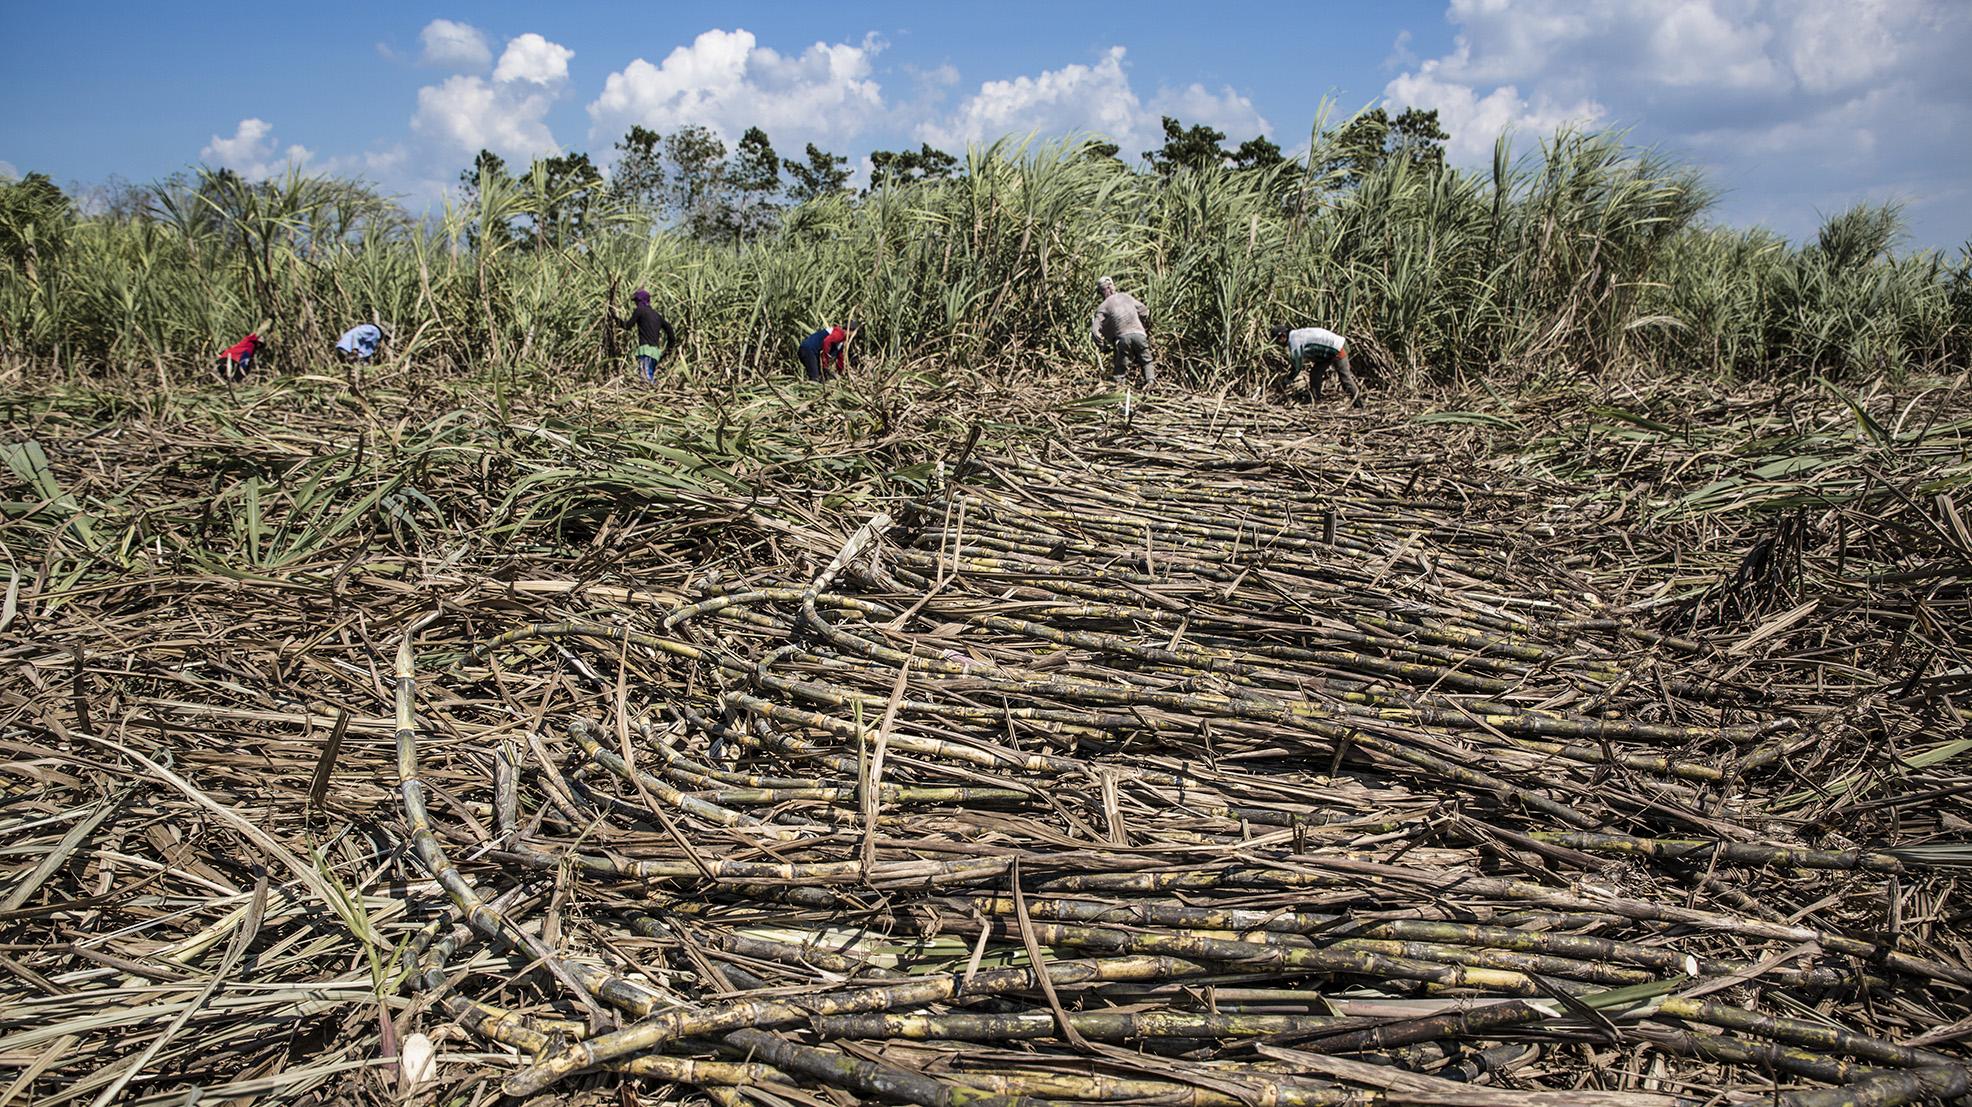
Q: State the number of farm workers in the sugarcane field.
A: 6